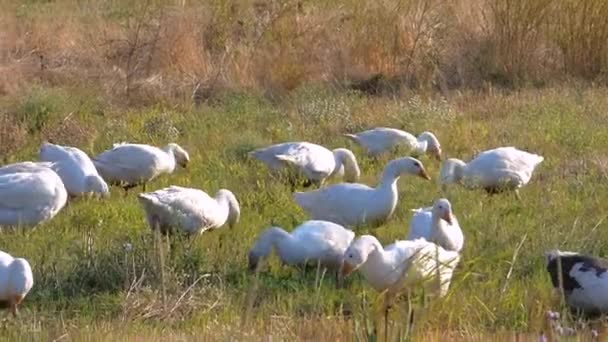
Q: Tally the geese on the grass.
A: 13